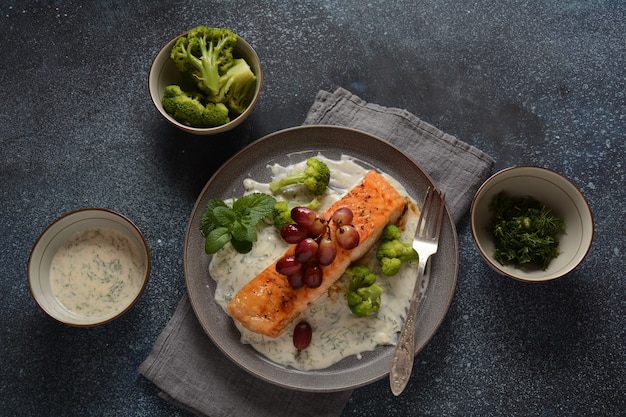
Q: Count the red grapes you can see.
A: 11